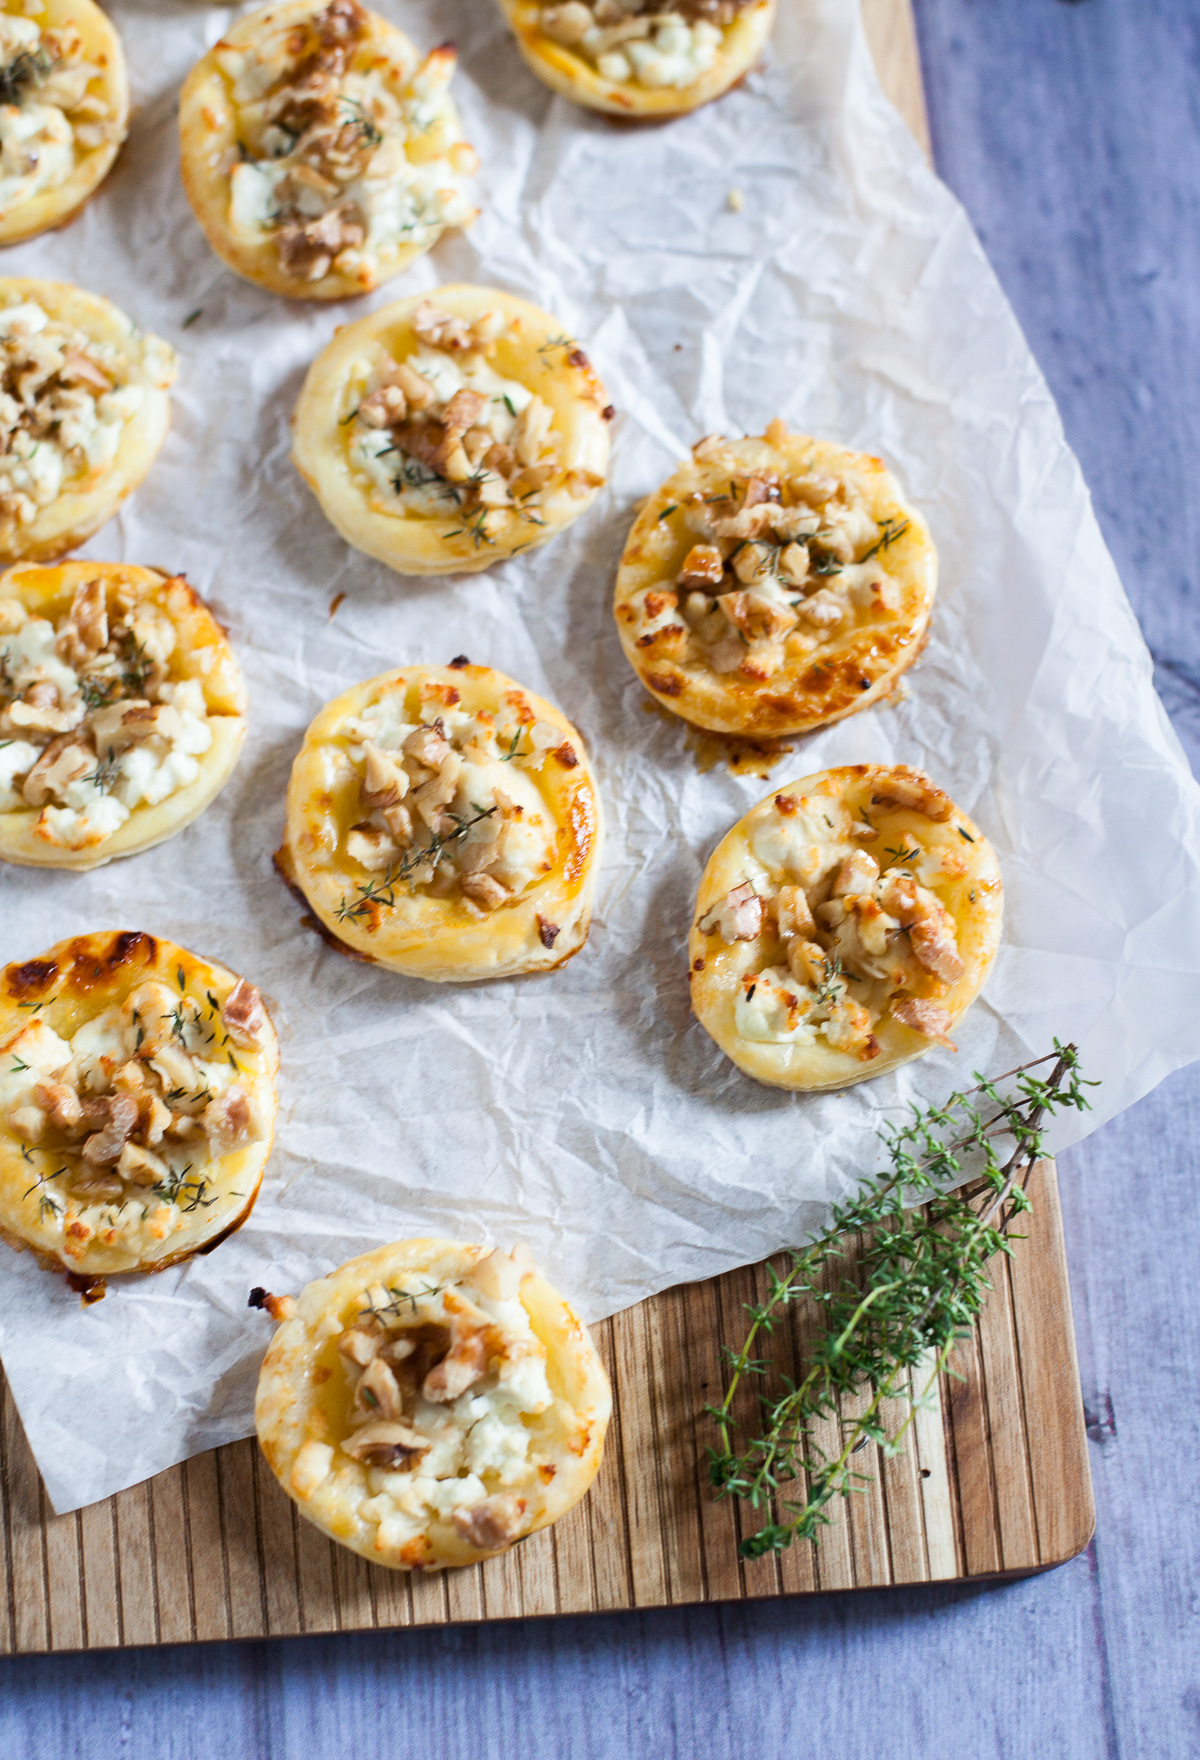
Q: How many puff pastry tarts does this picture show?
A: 11